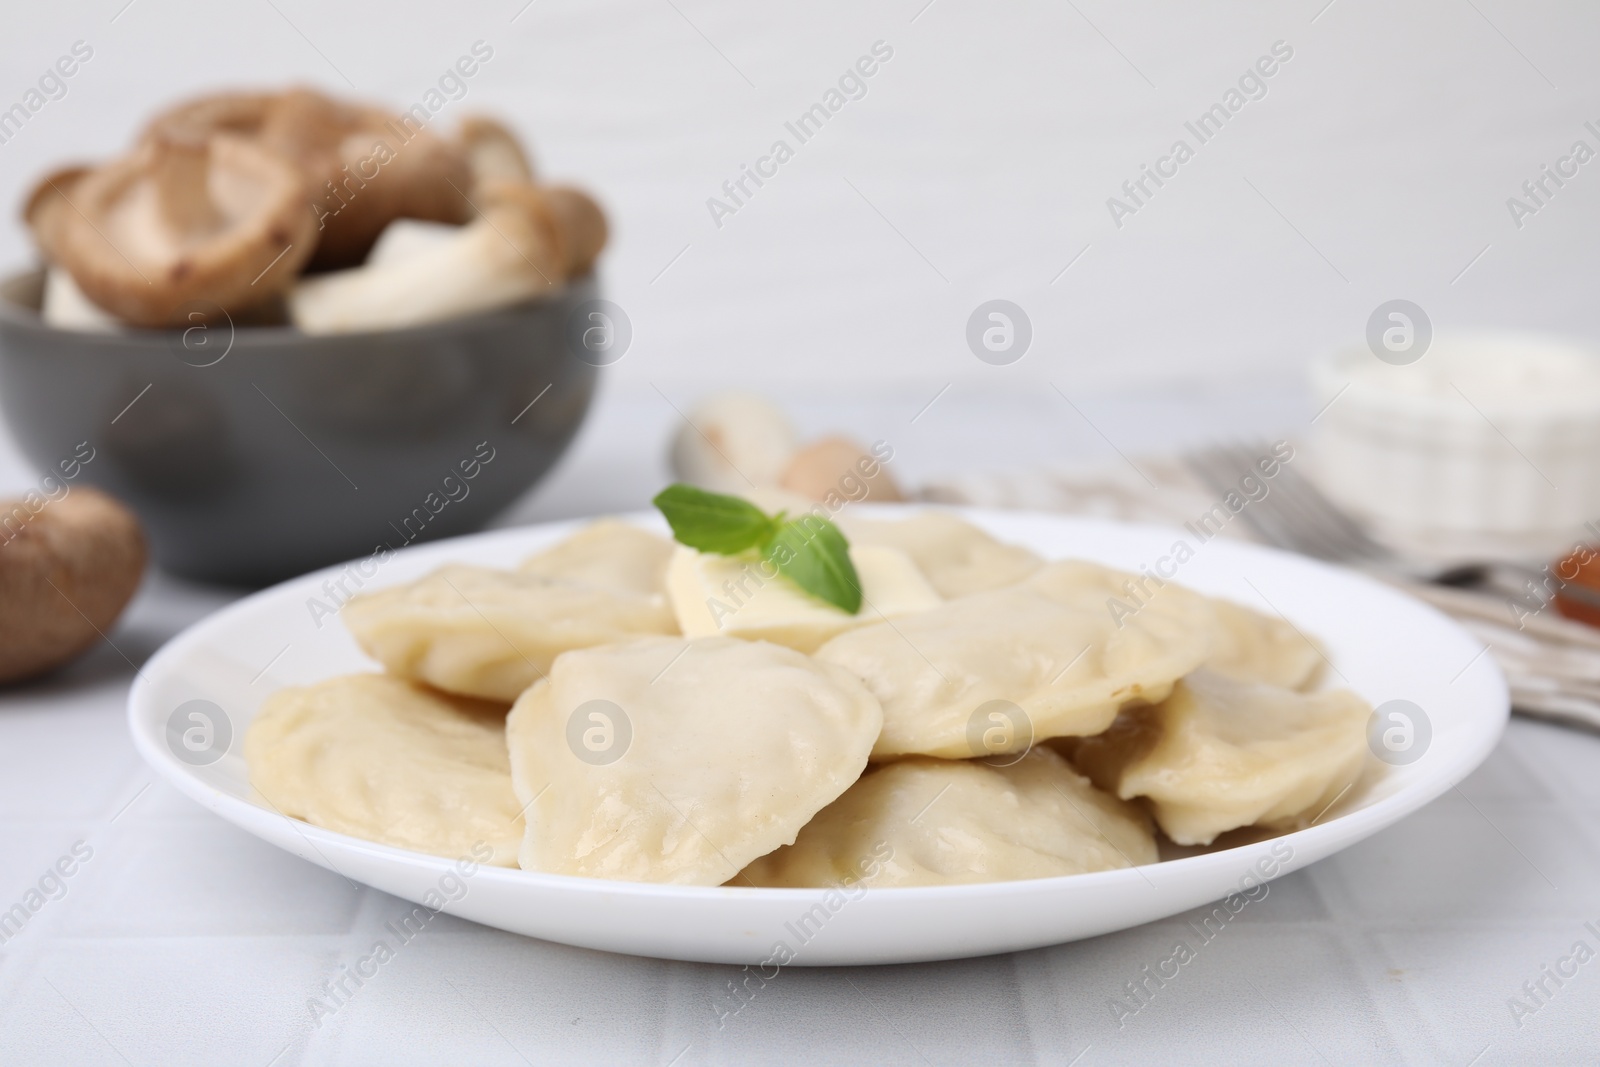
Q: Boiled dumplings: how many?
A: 9